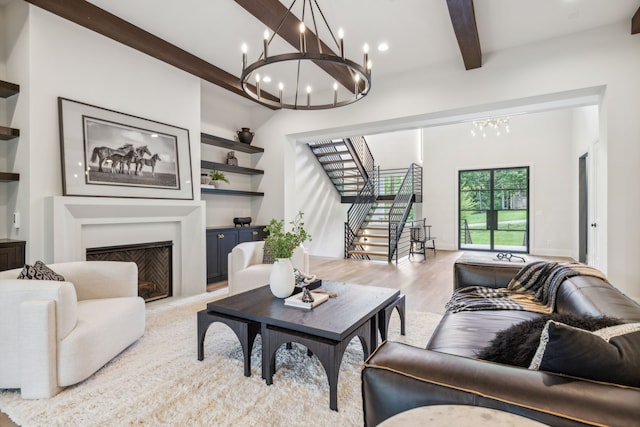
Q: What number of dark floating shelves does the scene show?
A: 6